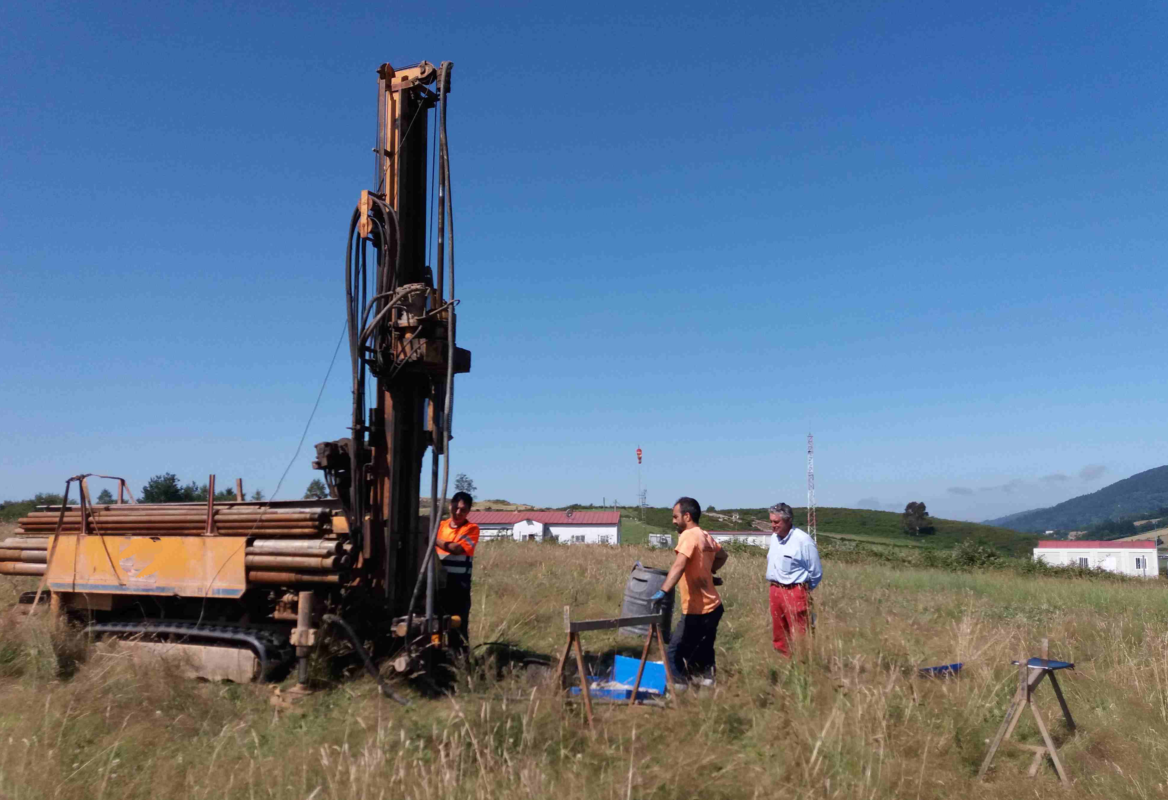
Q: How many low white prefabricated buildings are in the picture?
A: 3